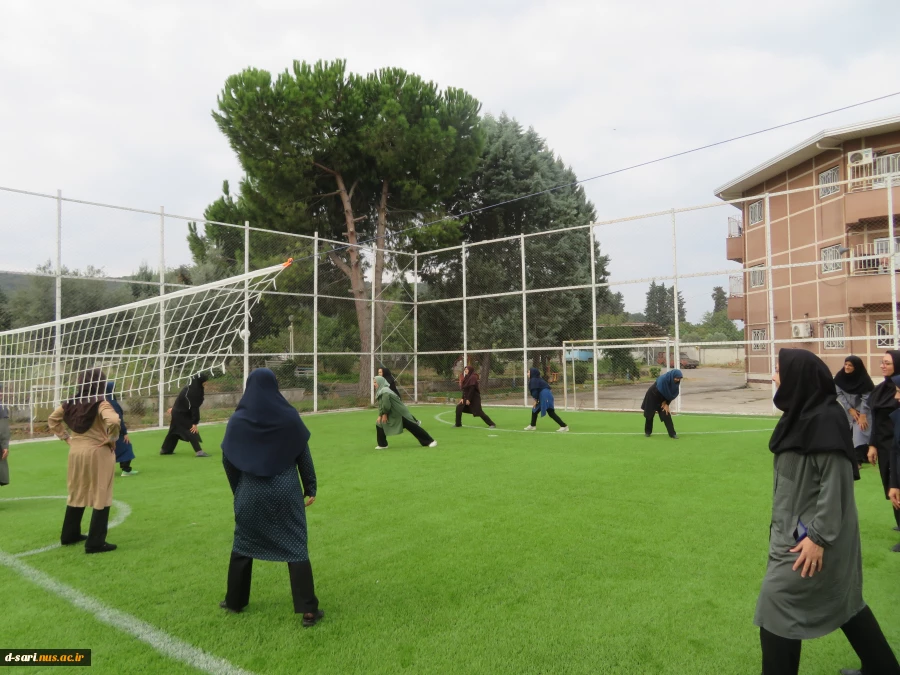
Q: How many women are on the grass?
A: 14